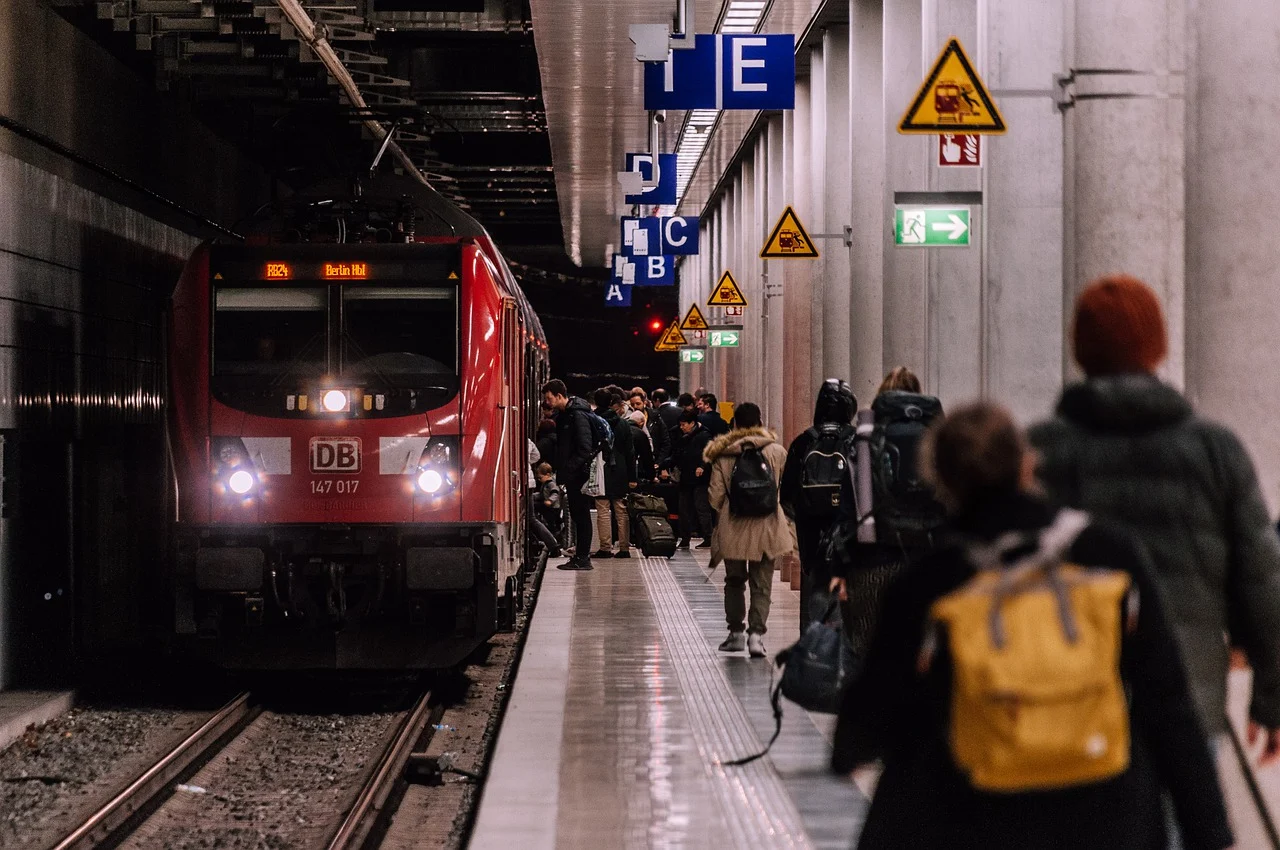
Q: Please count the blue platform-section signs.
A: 5